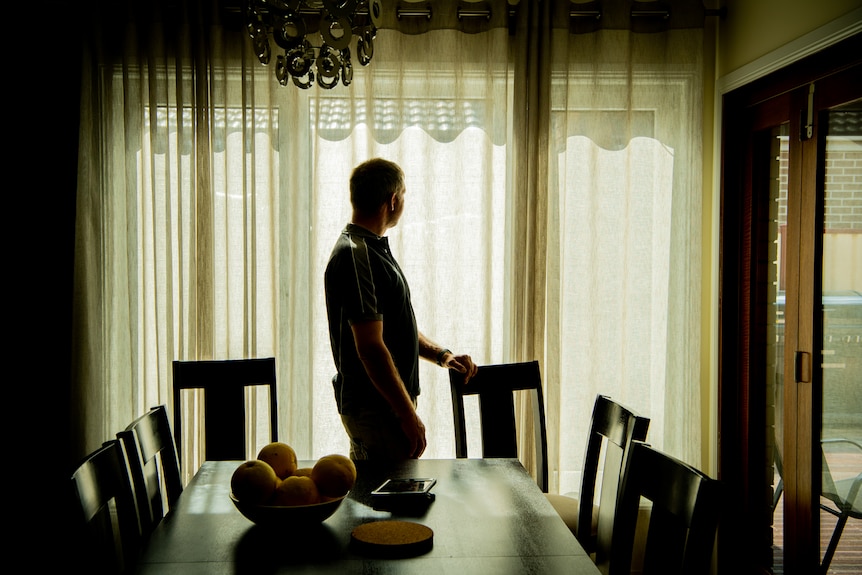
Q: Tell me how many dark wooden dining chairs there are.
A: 6